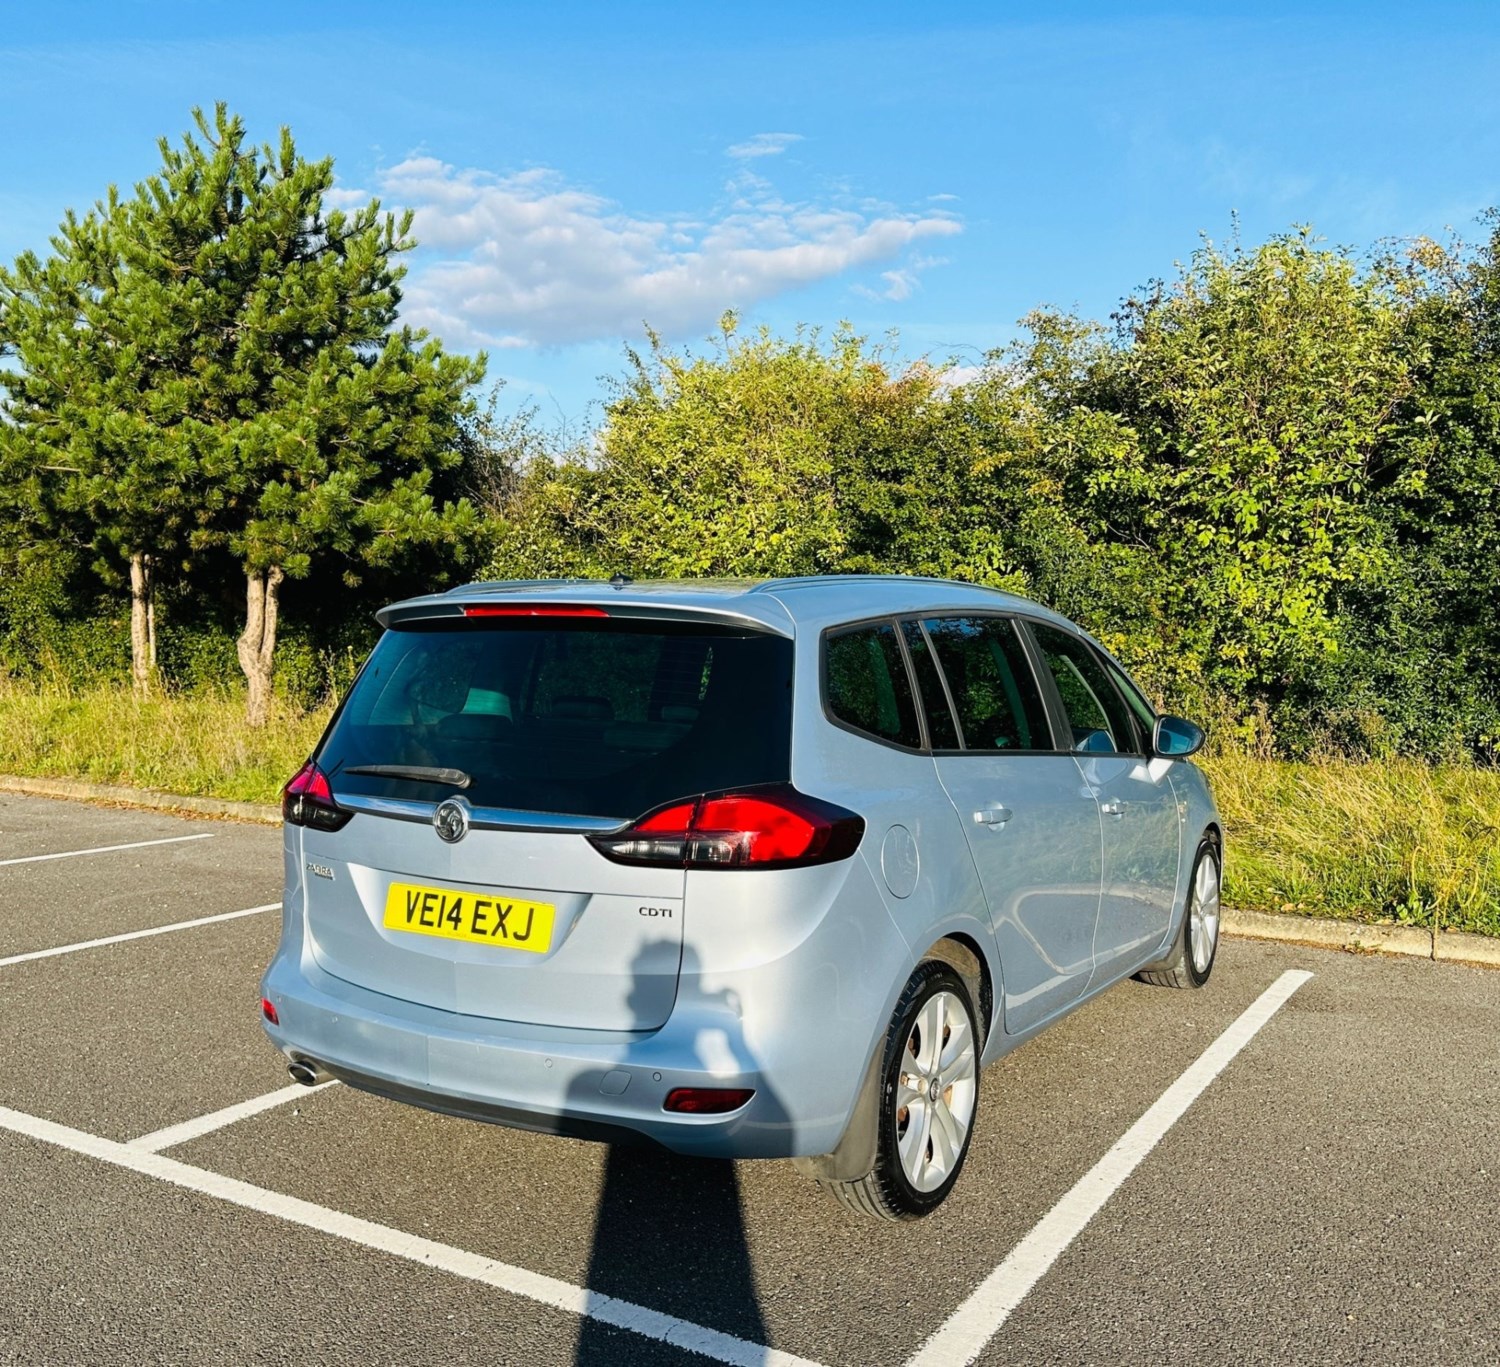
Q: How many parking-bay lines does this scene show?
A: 5